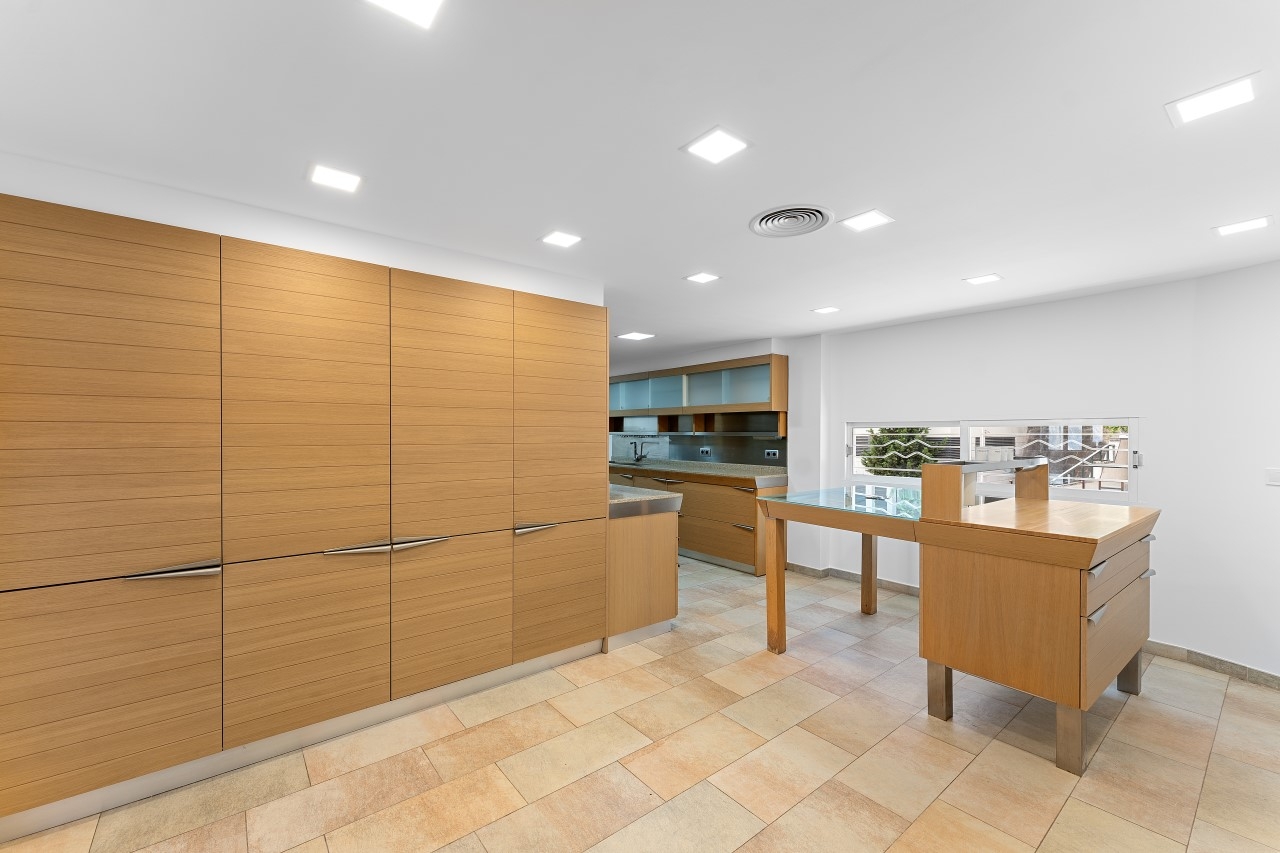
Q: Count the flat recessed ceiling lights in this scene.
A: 11